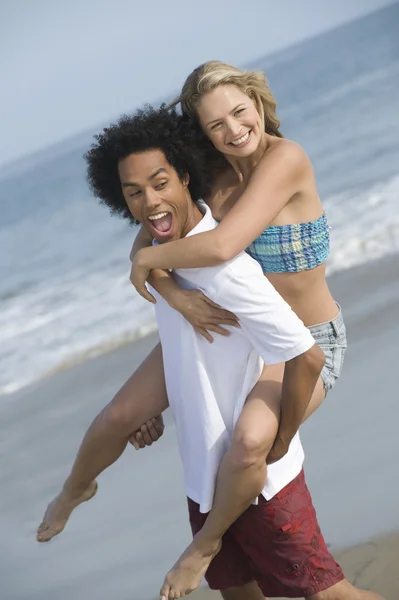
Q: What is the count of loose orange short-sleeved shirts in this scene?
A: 0